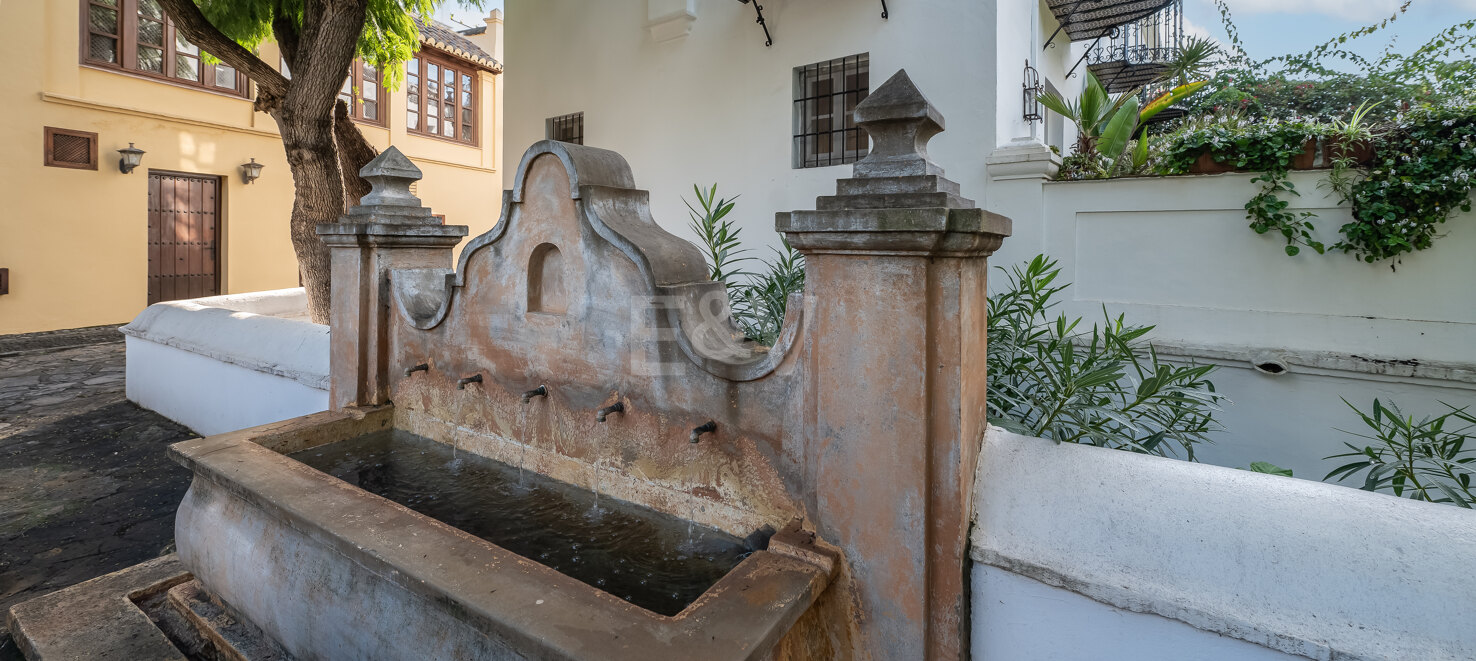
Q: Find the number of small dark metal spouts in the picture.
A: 5